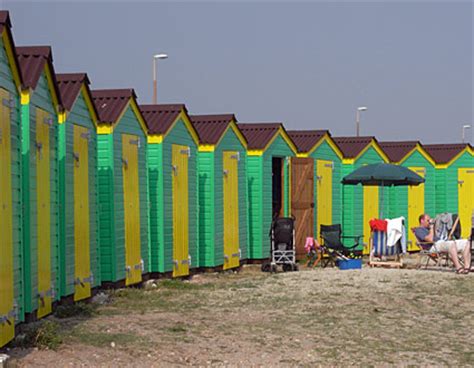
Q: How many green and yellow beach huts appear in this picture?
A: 11